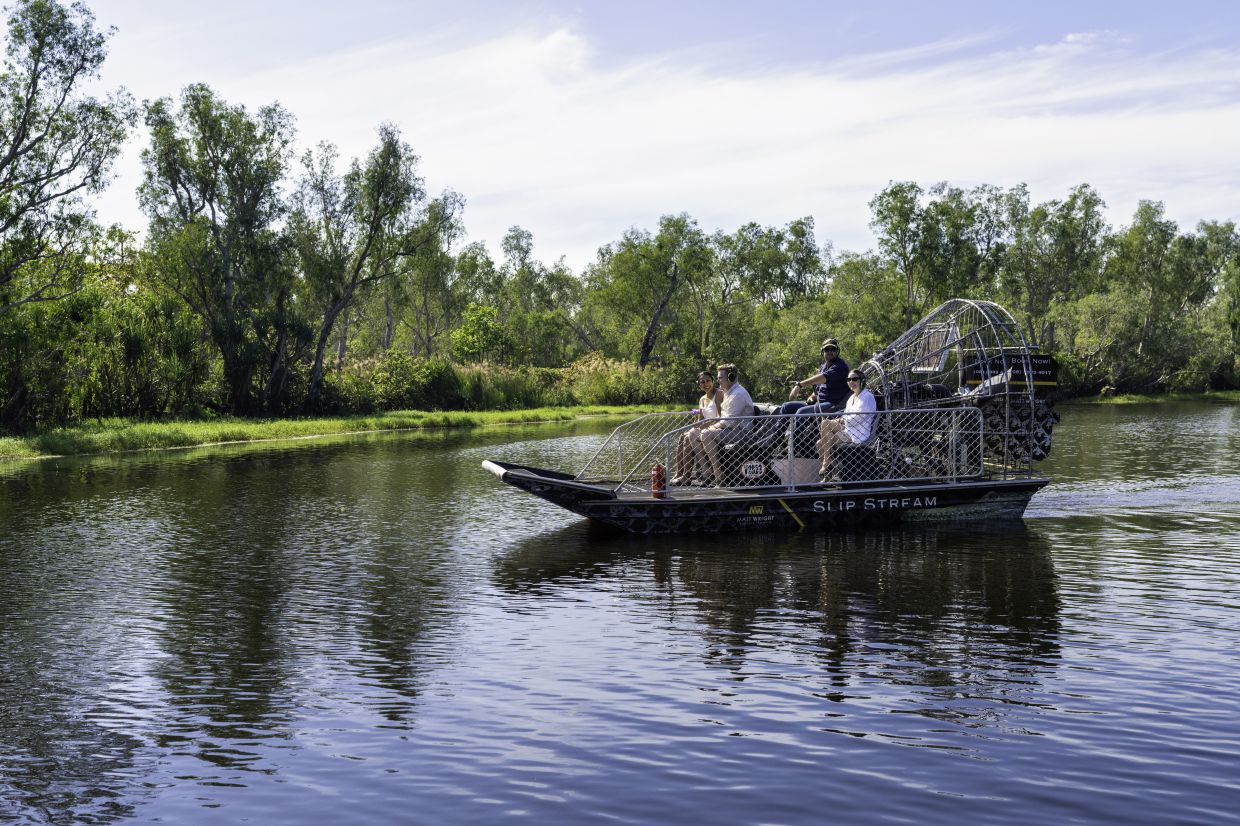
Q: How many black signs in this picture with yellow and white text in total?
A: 2